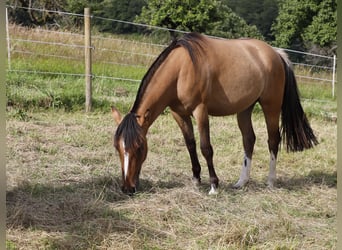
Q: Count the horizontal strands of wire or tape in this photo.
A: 5